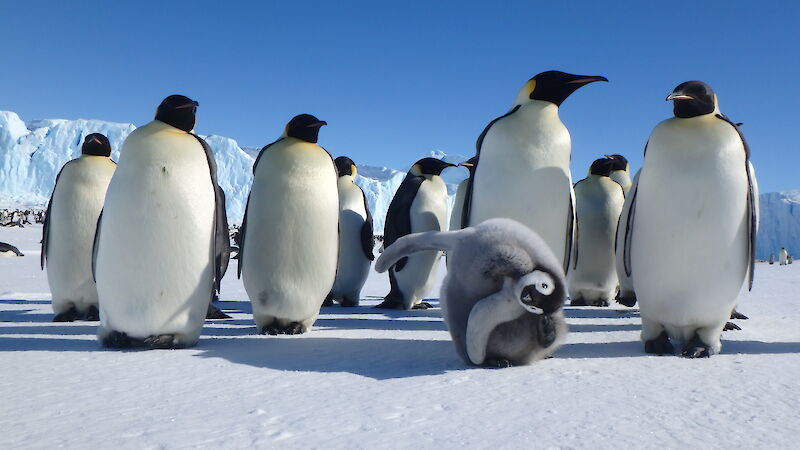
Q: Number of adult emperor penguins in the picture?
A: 10